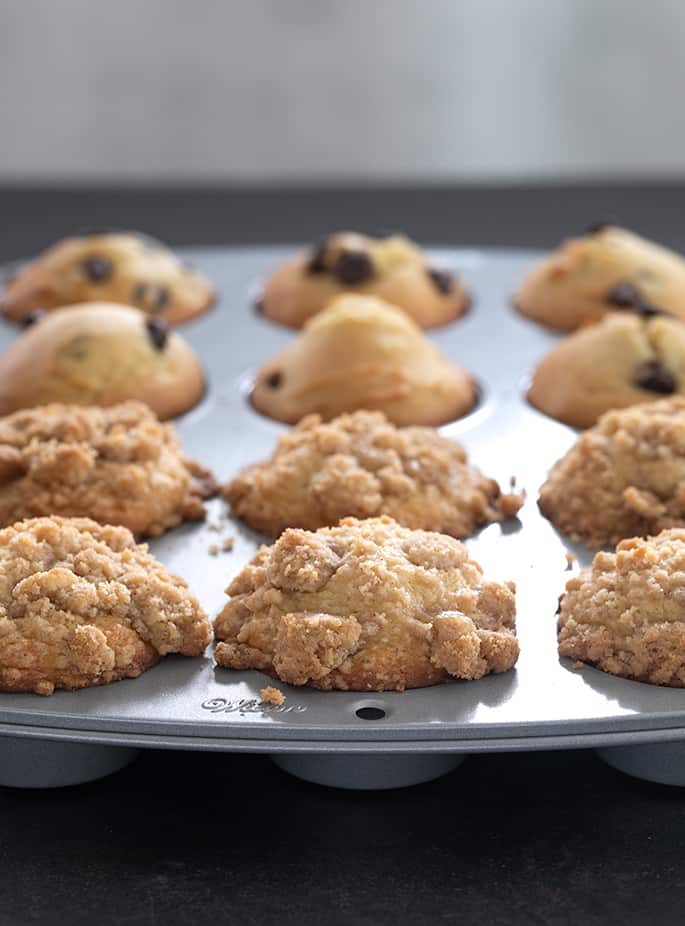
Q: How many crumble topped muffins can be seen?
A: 6